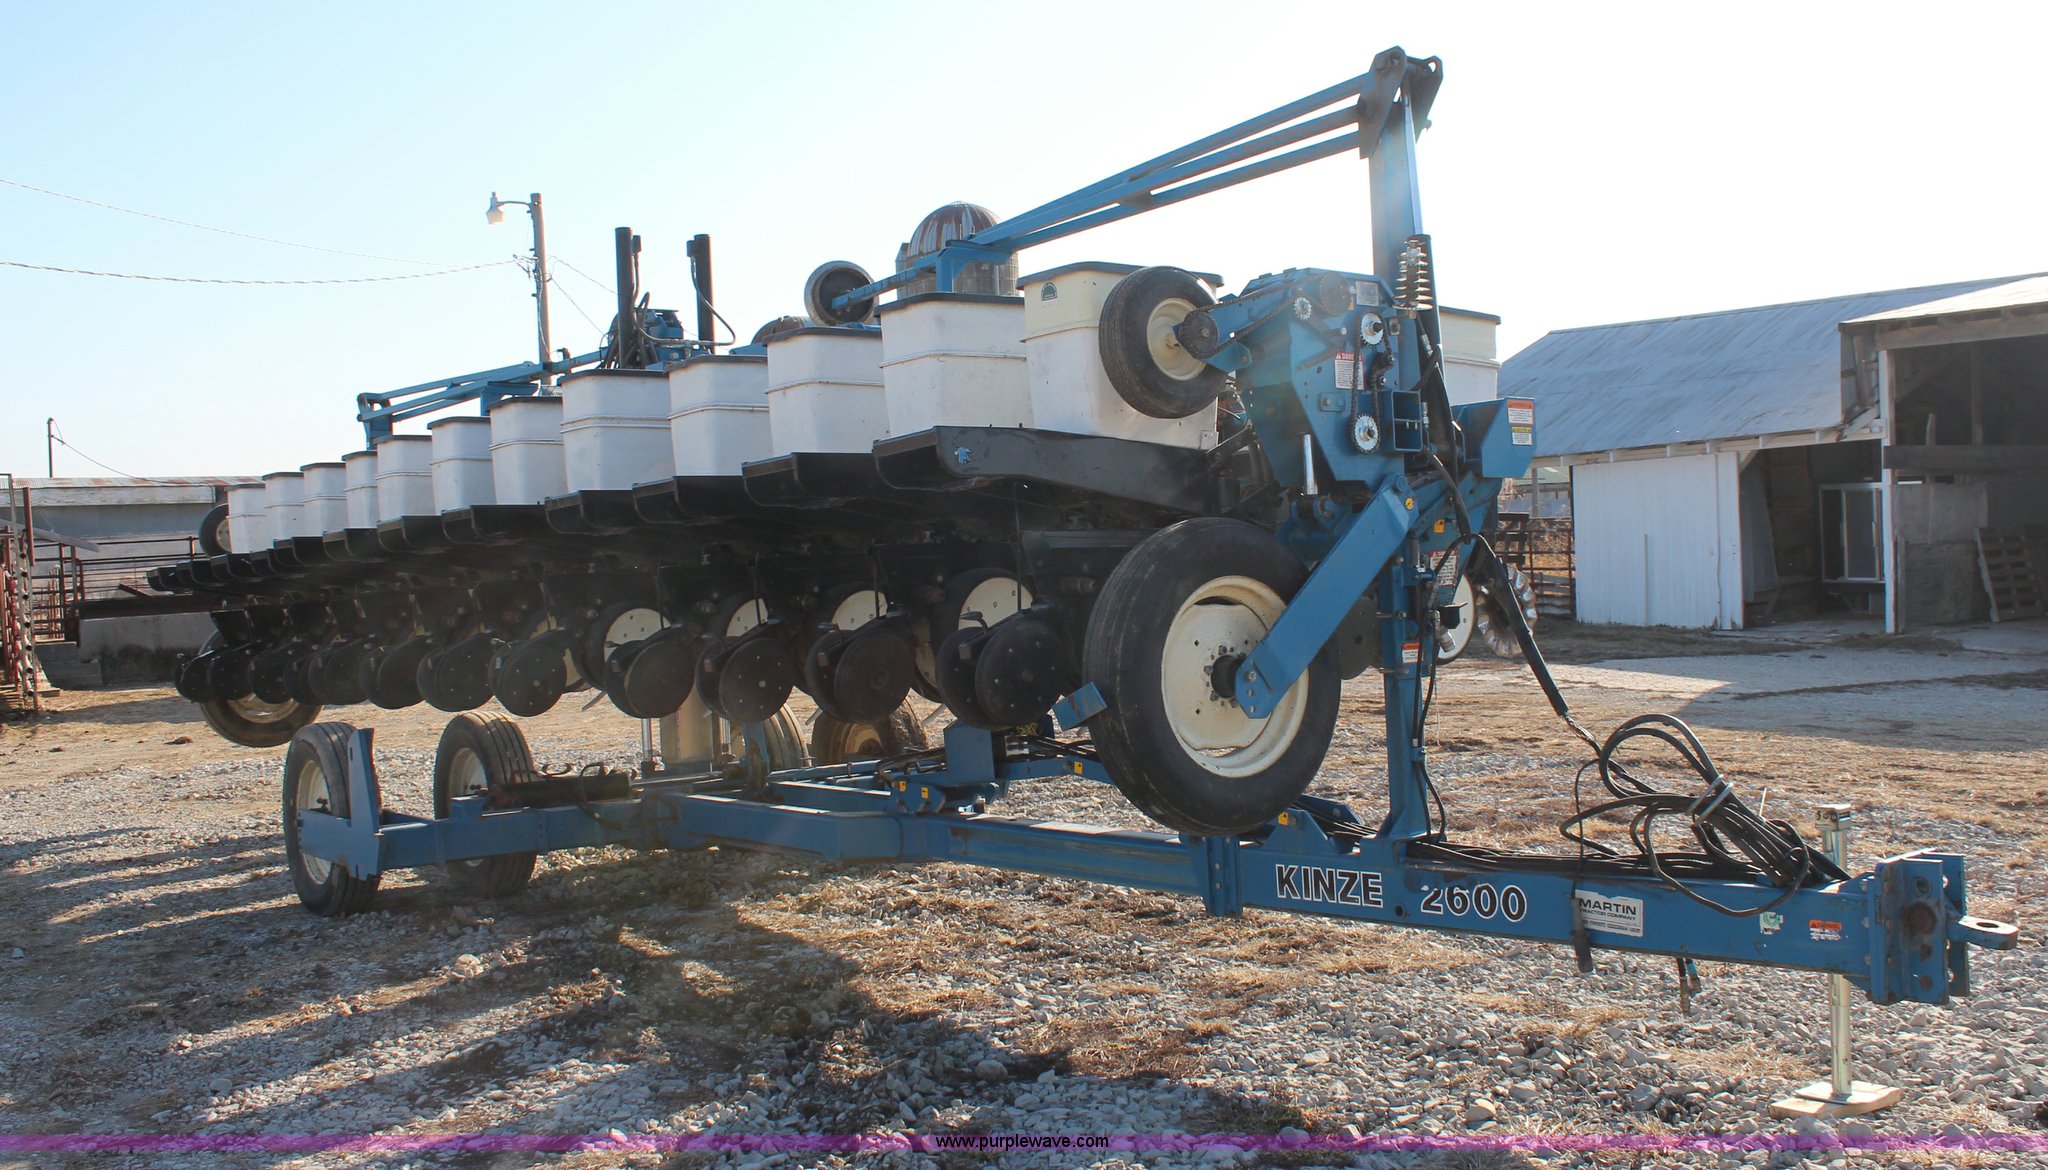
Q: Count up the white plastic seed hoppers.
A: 13